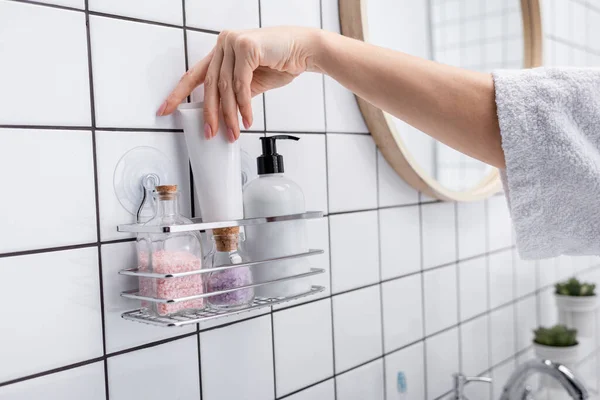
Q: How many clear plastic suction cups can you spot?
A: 2